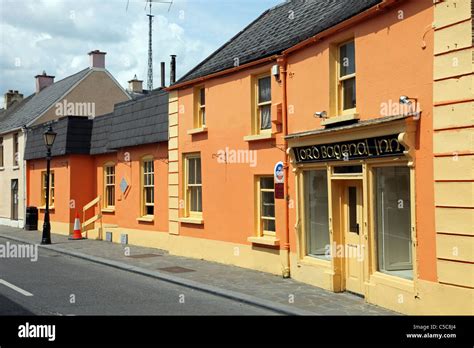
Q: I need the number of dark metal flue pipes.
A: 2